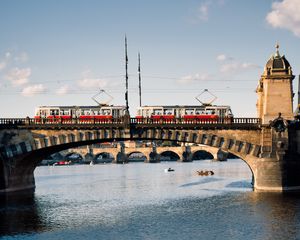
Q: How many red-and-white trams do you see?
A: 2